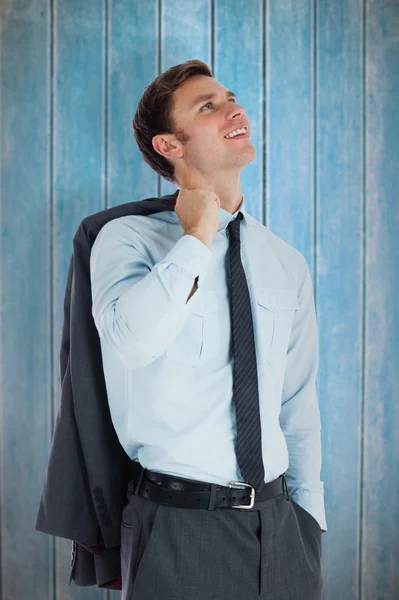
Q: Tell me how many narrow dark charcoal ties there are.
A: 1